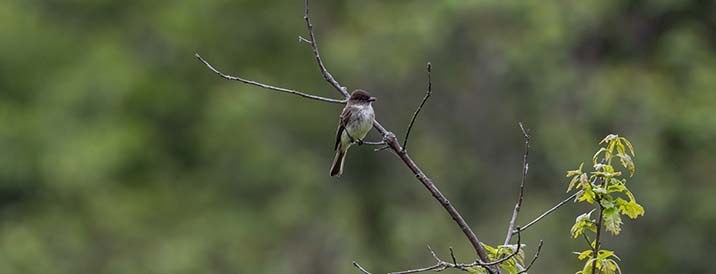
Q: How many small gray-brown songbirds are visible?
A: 1